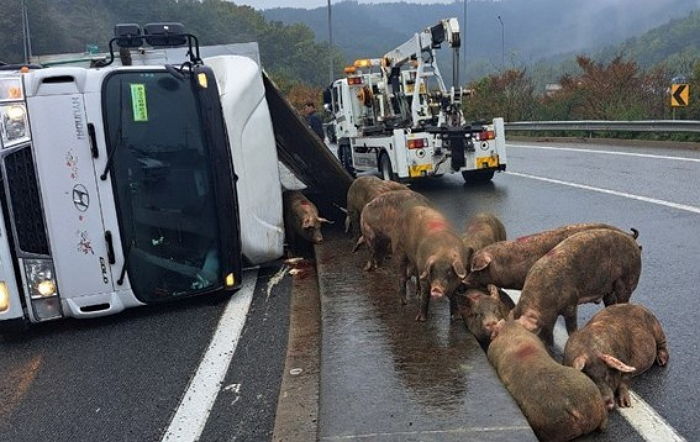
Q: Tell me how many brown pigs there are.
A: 10